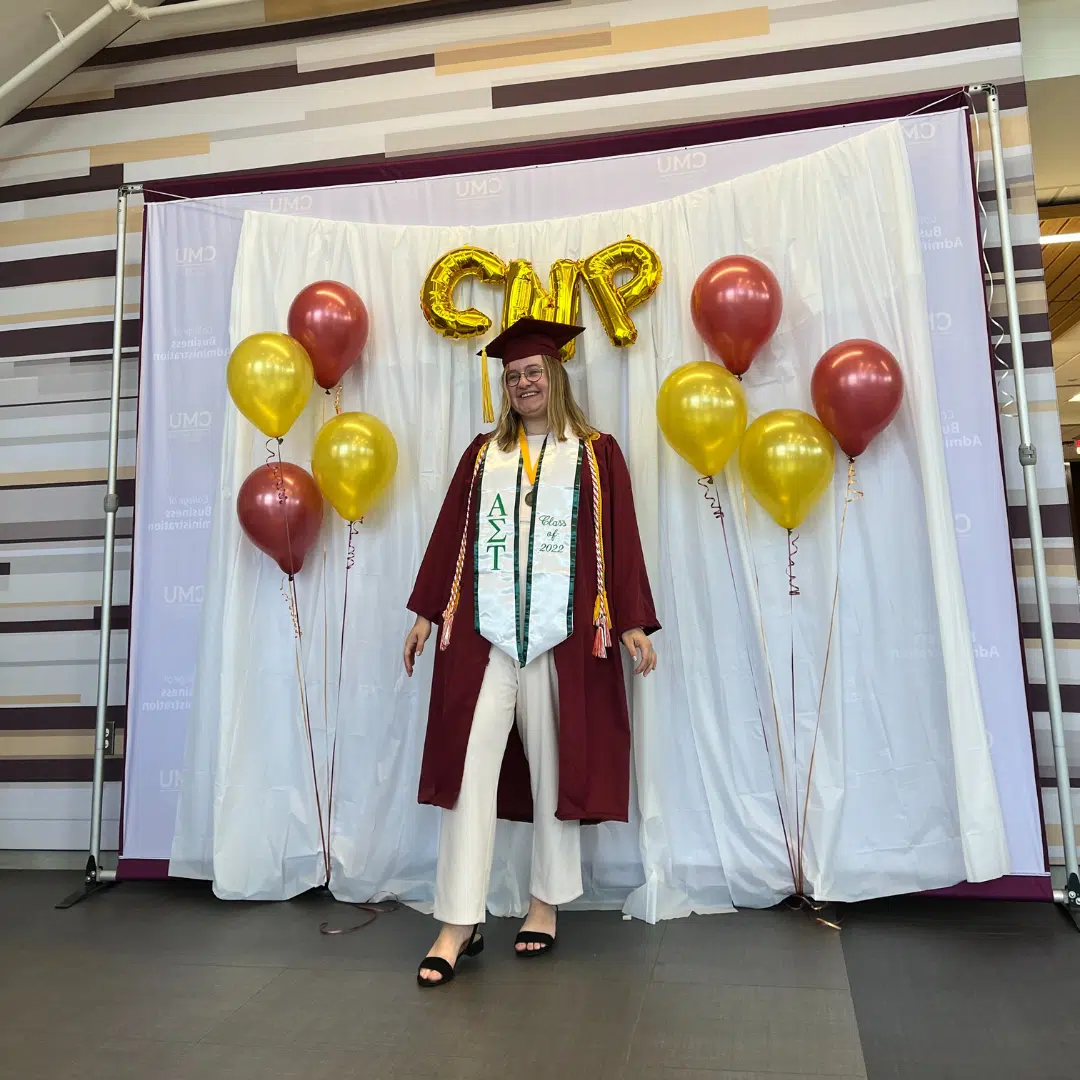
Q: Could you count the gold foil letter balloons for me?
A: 3